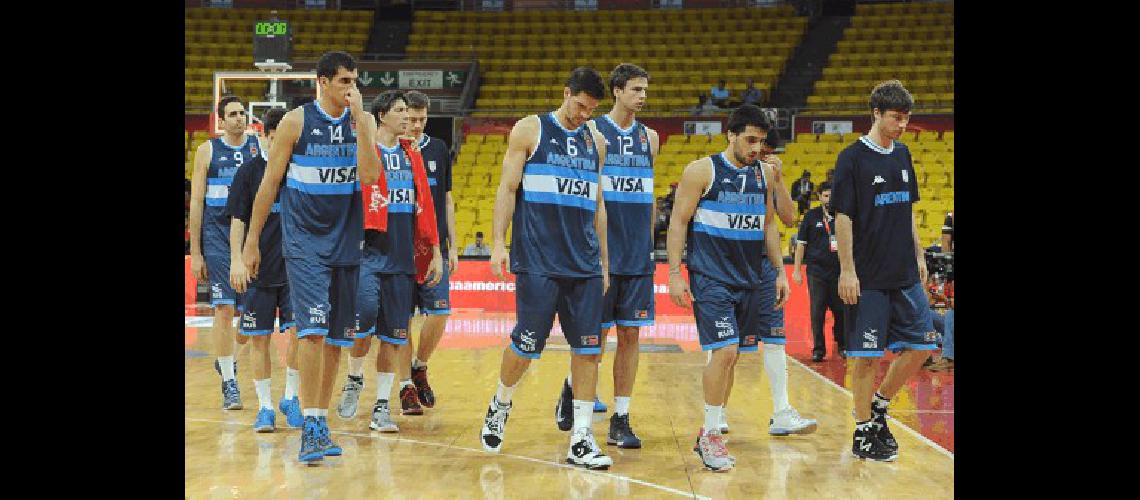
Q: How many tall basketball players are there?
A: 10